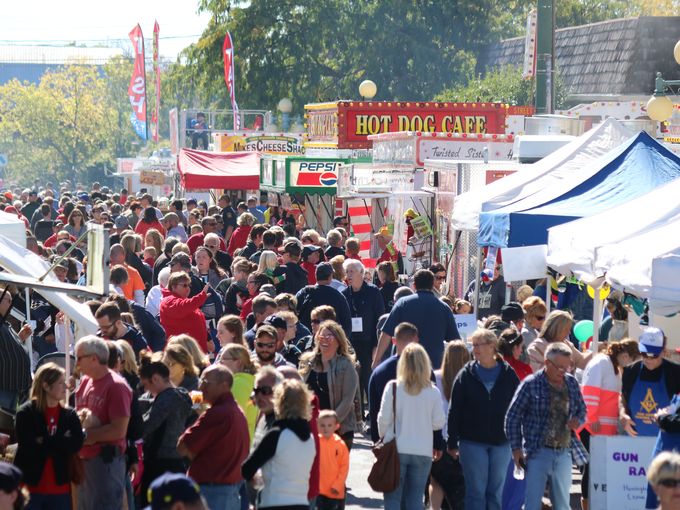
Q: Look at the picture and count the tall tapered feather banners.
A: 3